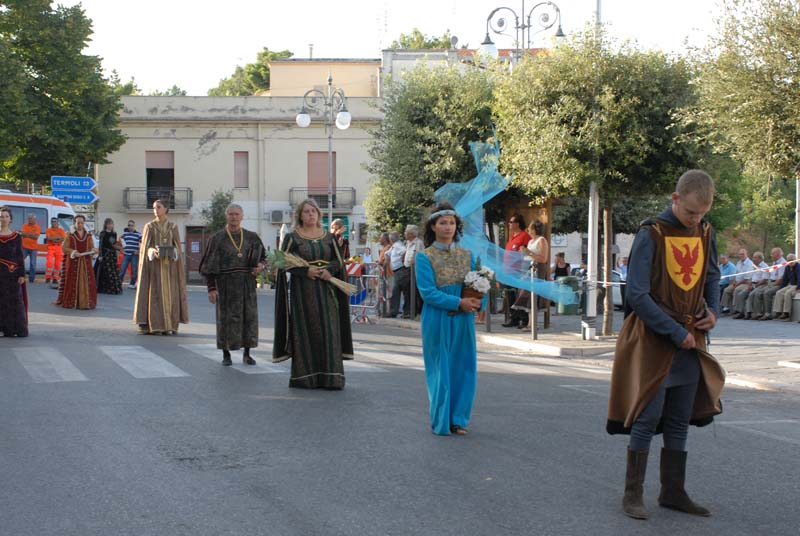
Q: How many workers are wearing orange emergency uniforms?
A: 2